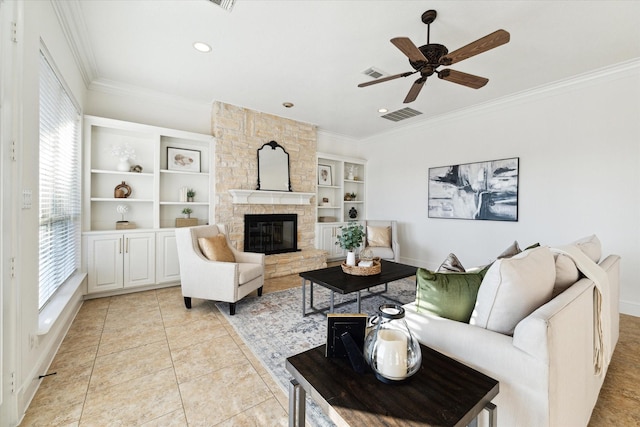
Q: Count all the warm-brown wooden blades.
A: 5